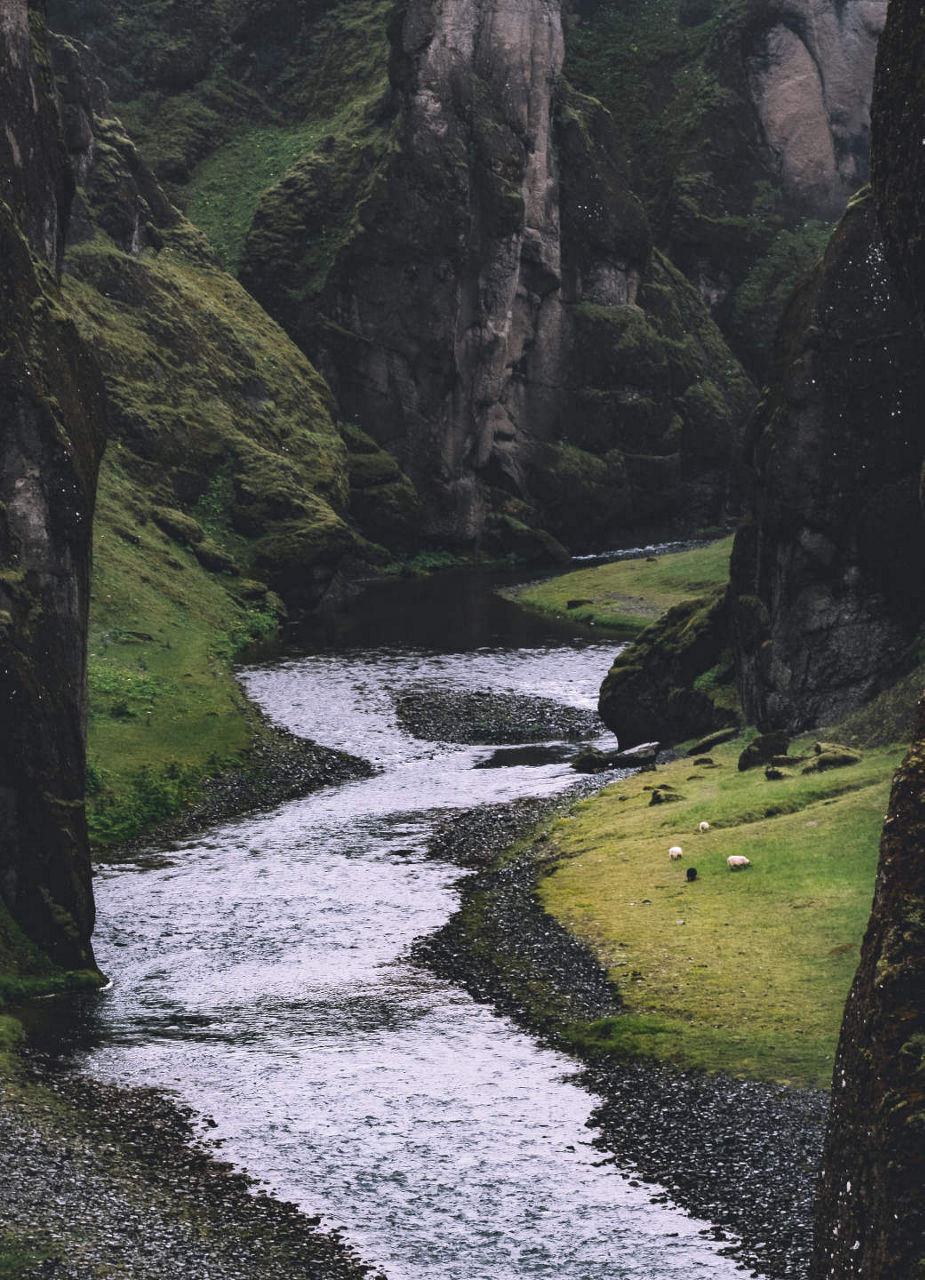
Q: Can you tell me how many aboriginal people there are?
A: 0